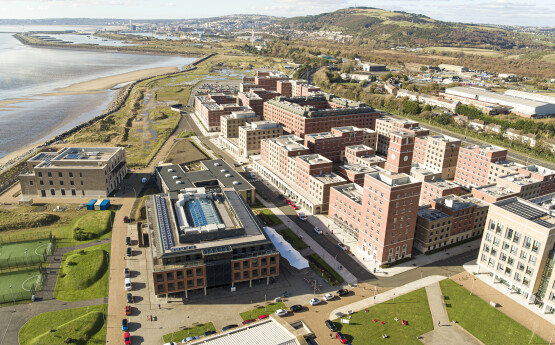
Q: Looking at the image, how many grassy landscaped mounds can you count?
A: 3